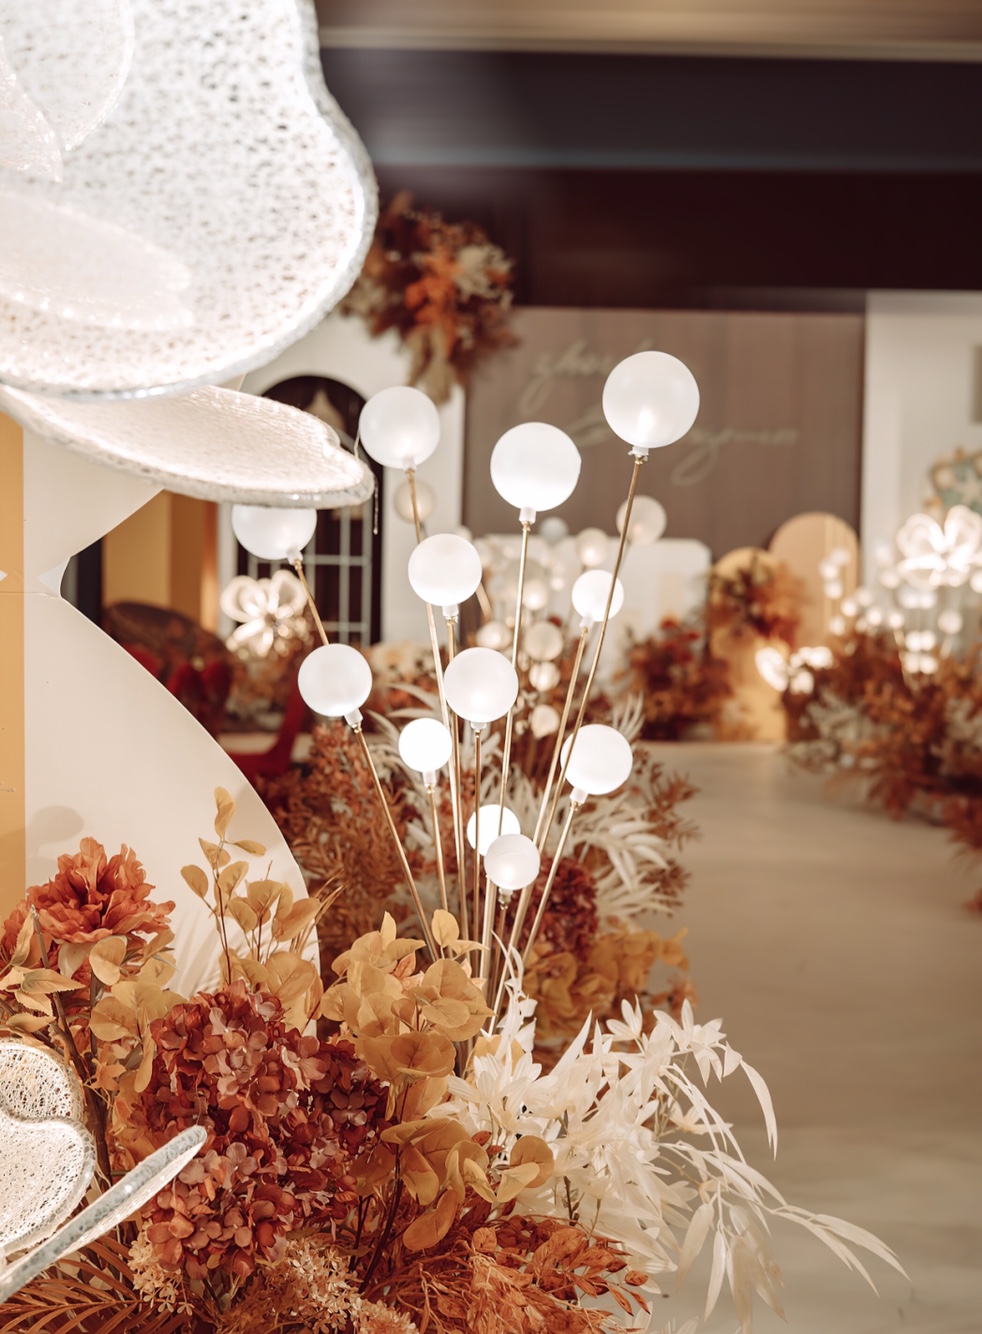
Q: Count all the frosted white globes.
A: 12